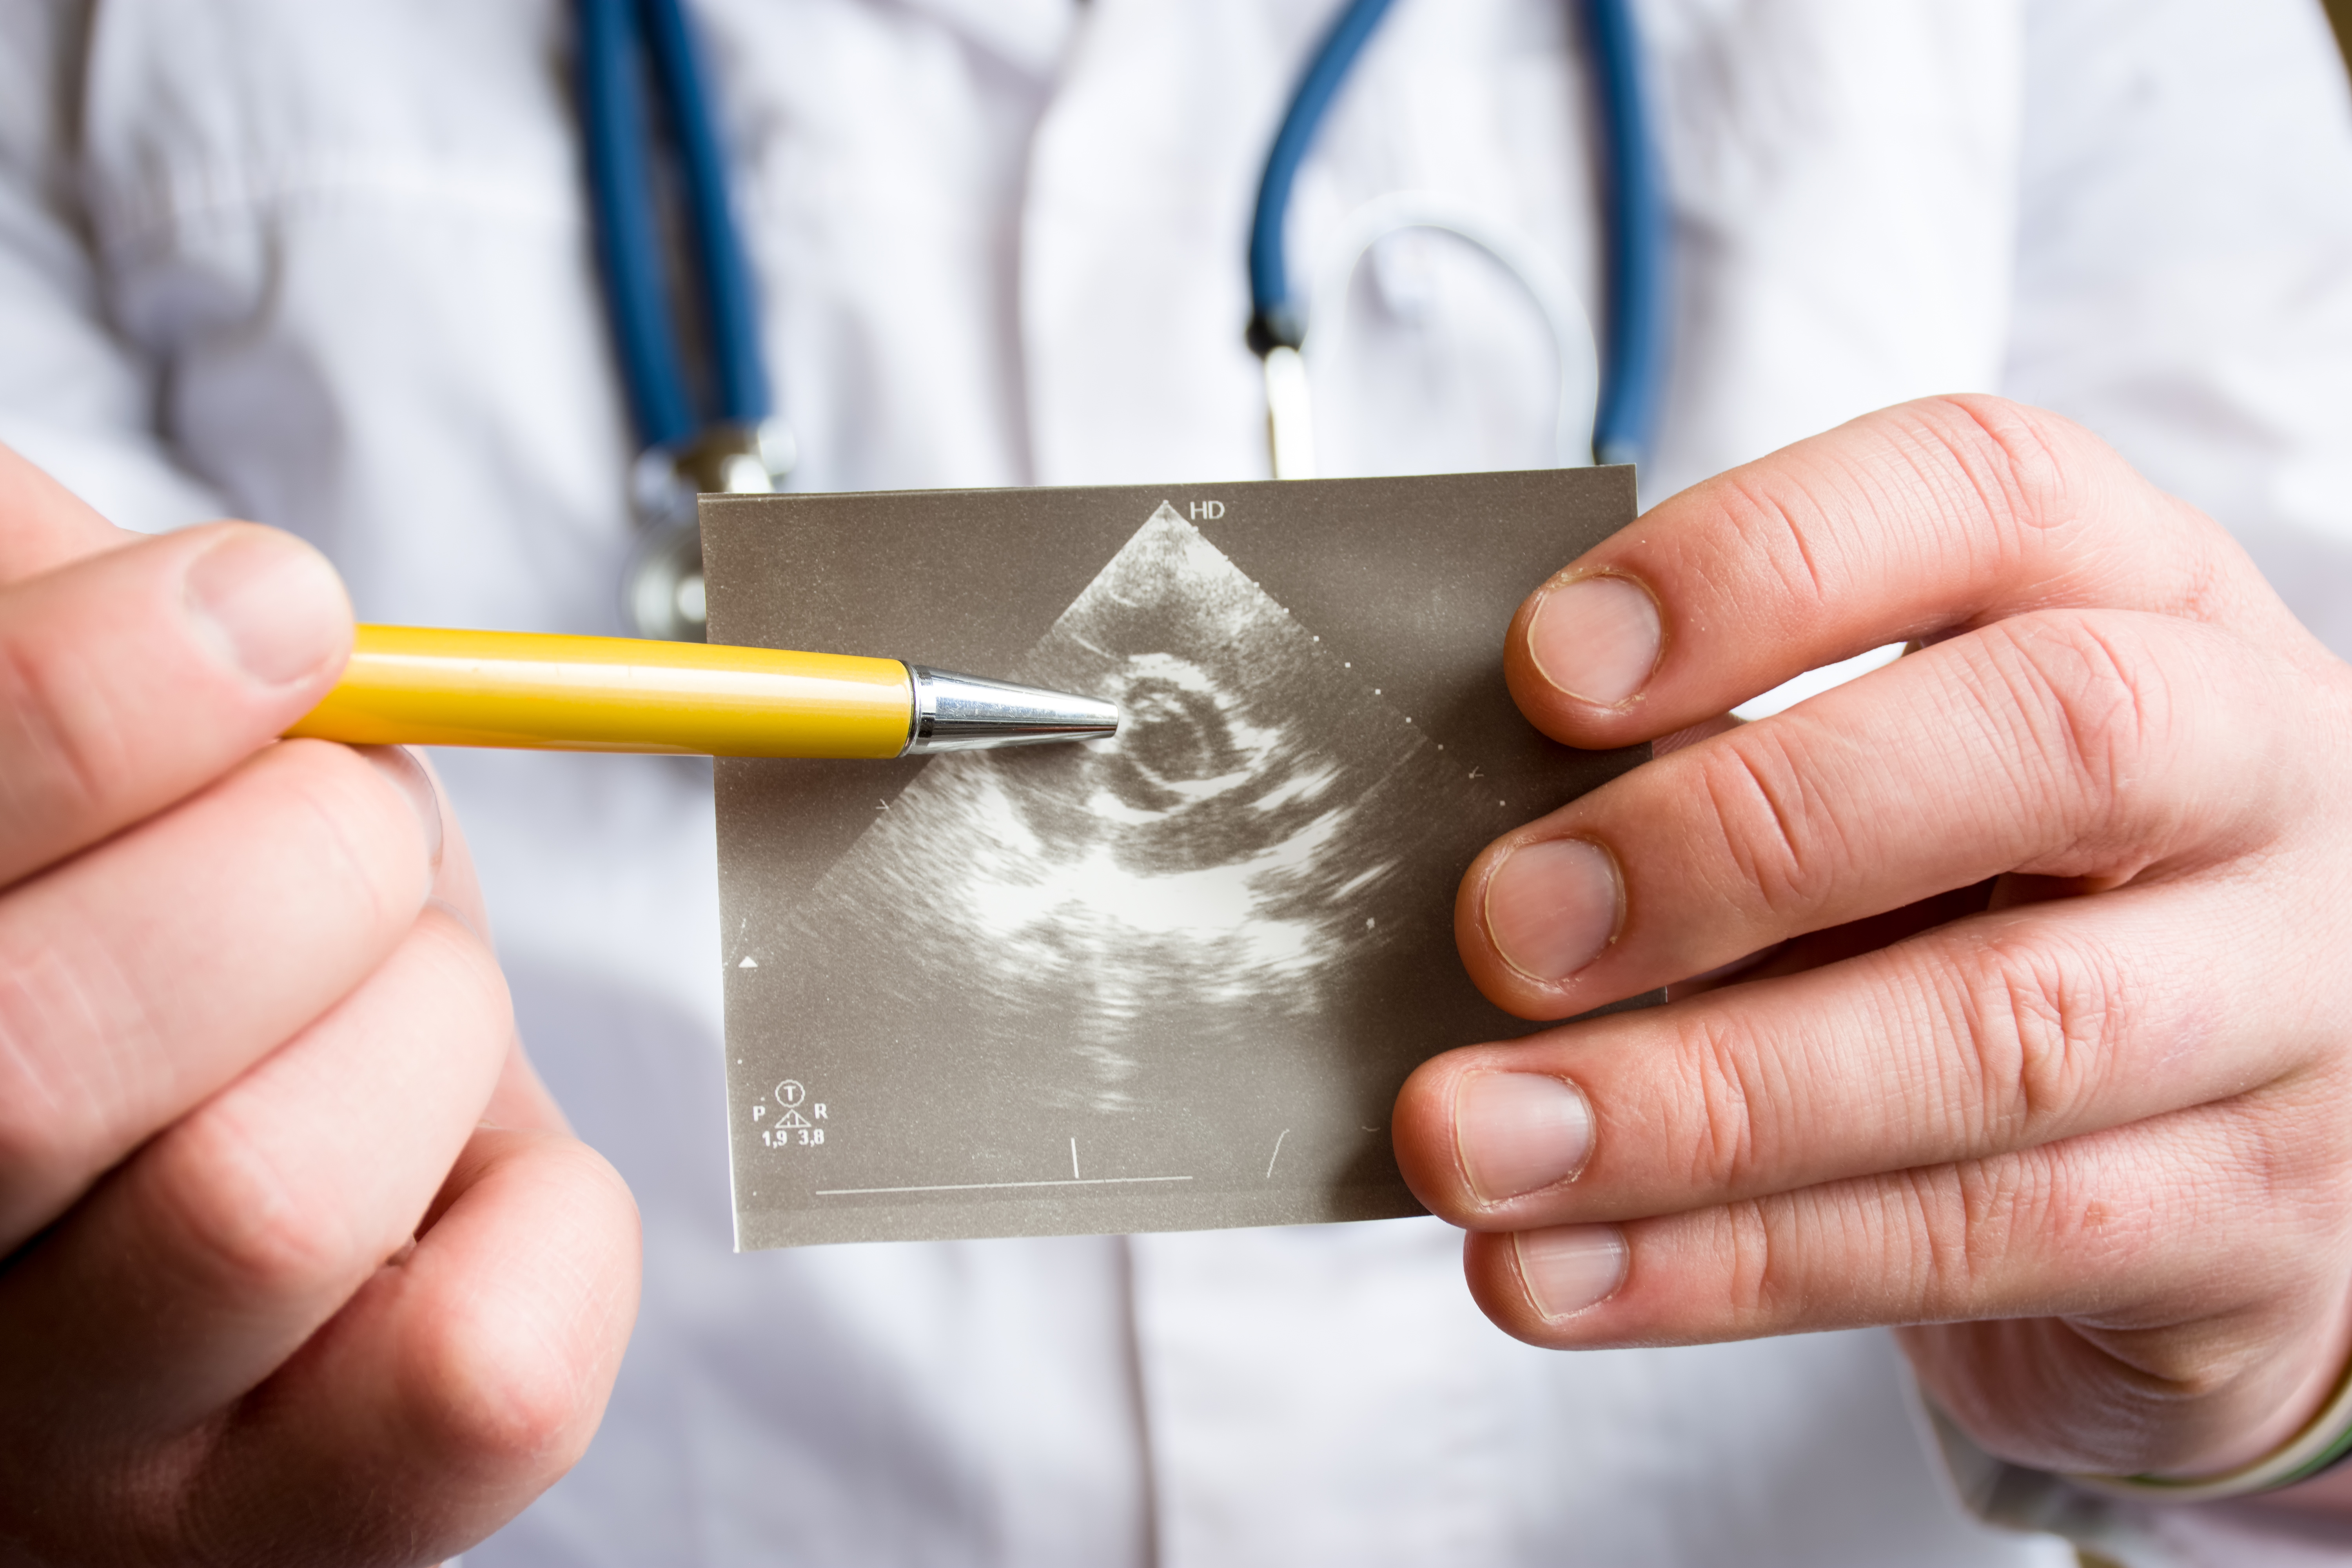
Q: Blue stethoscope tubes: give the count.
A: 4